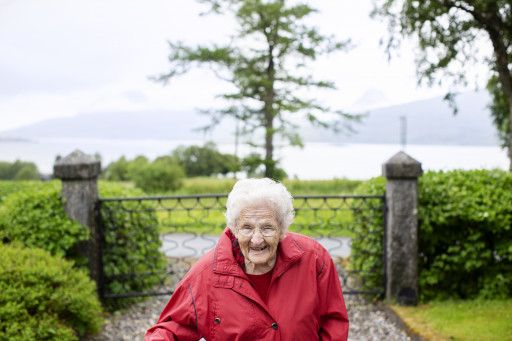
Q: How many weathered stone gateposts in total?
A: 2